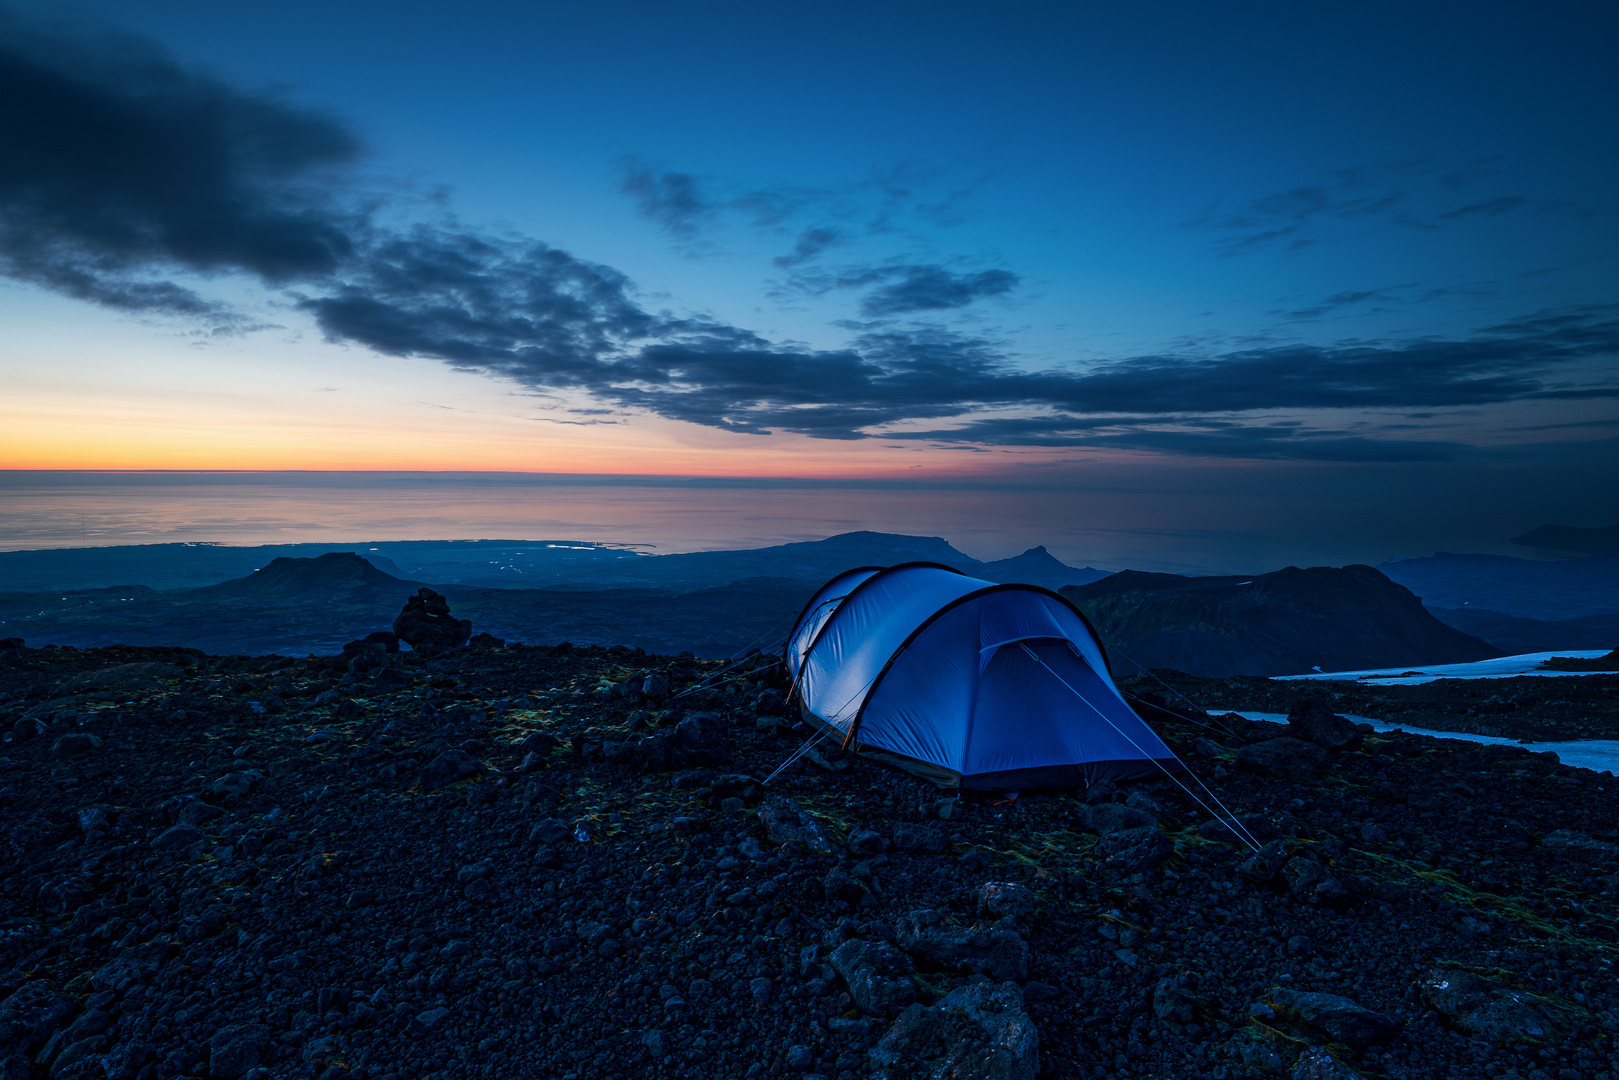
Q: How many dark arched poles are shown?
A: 3